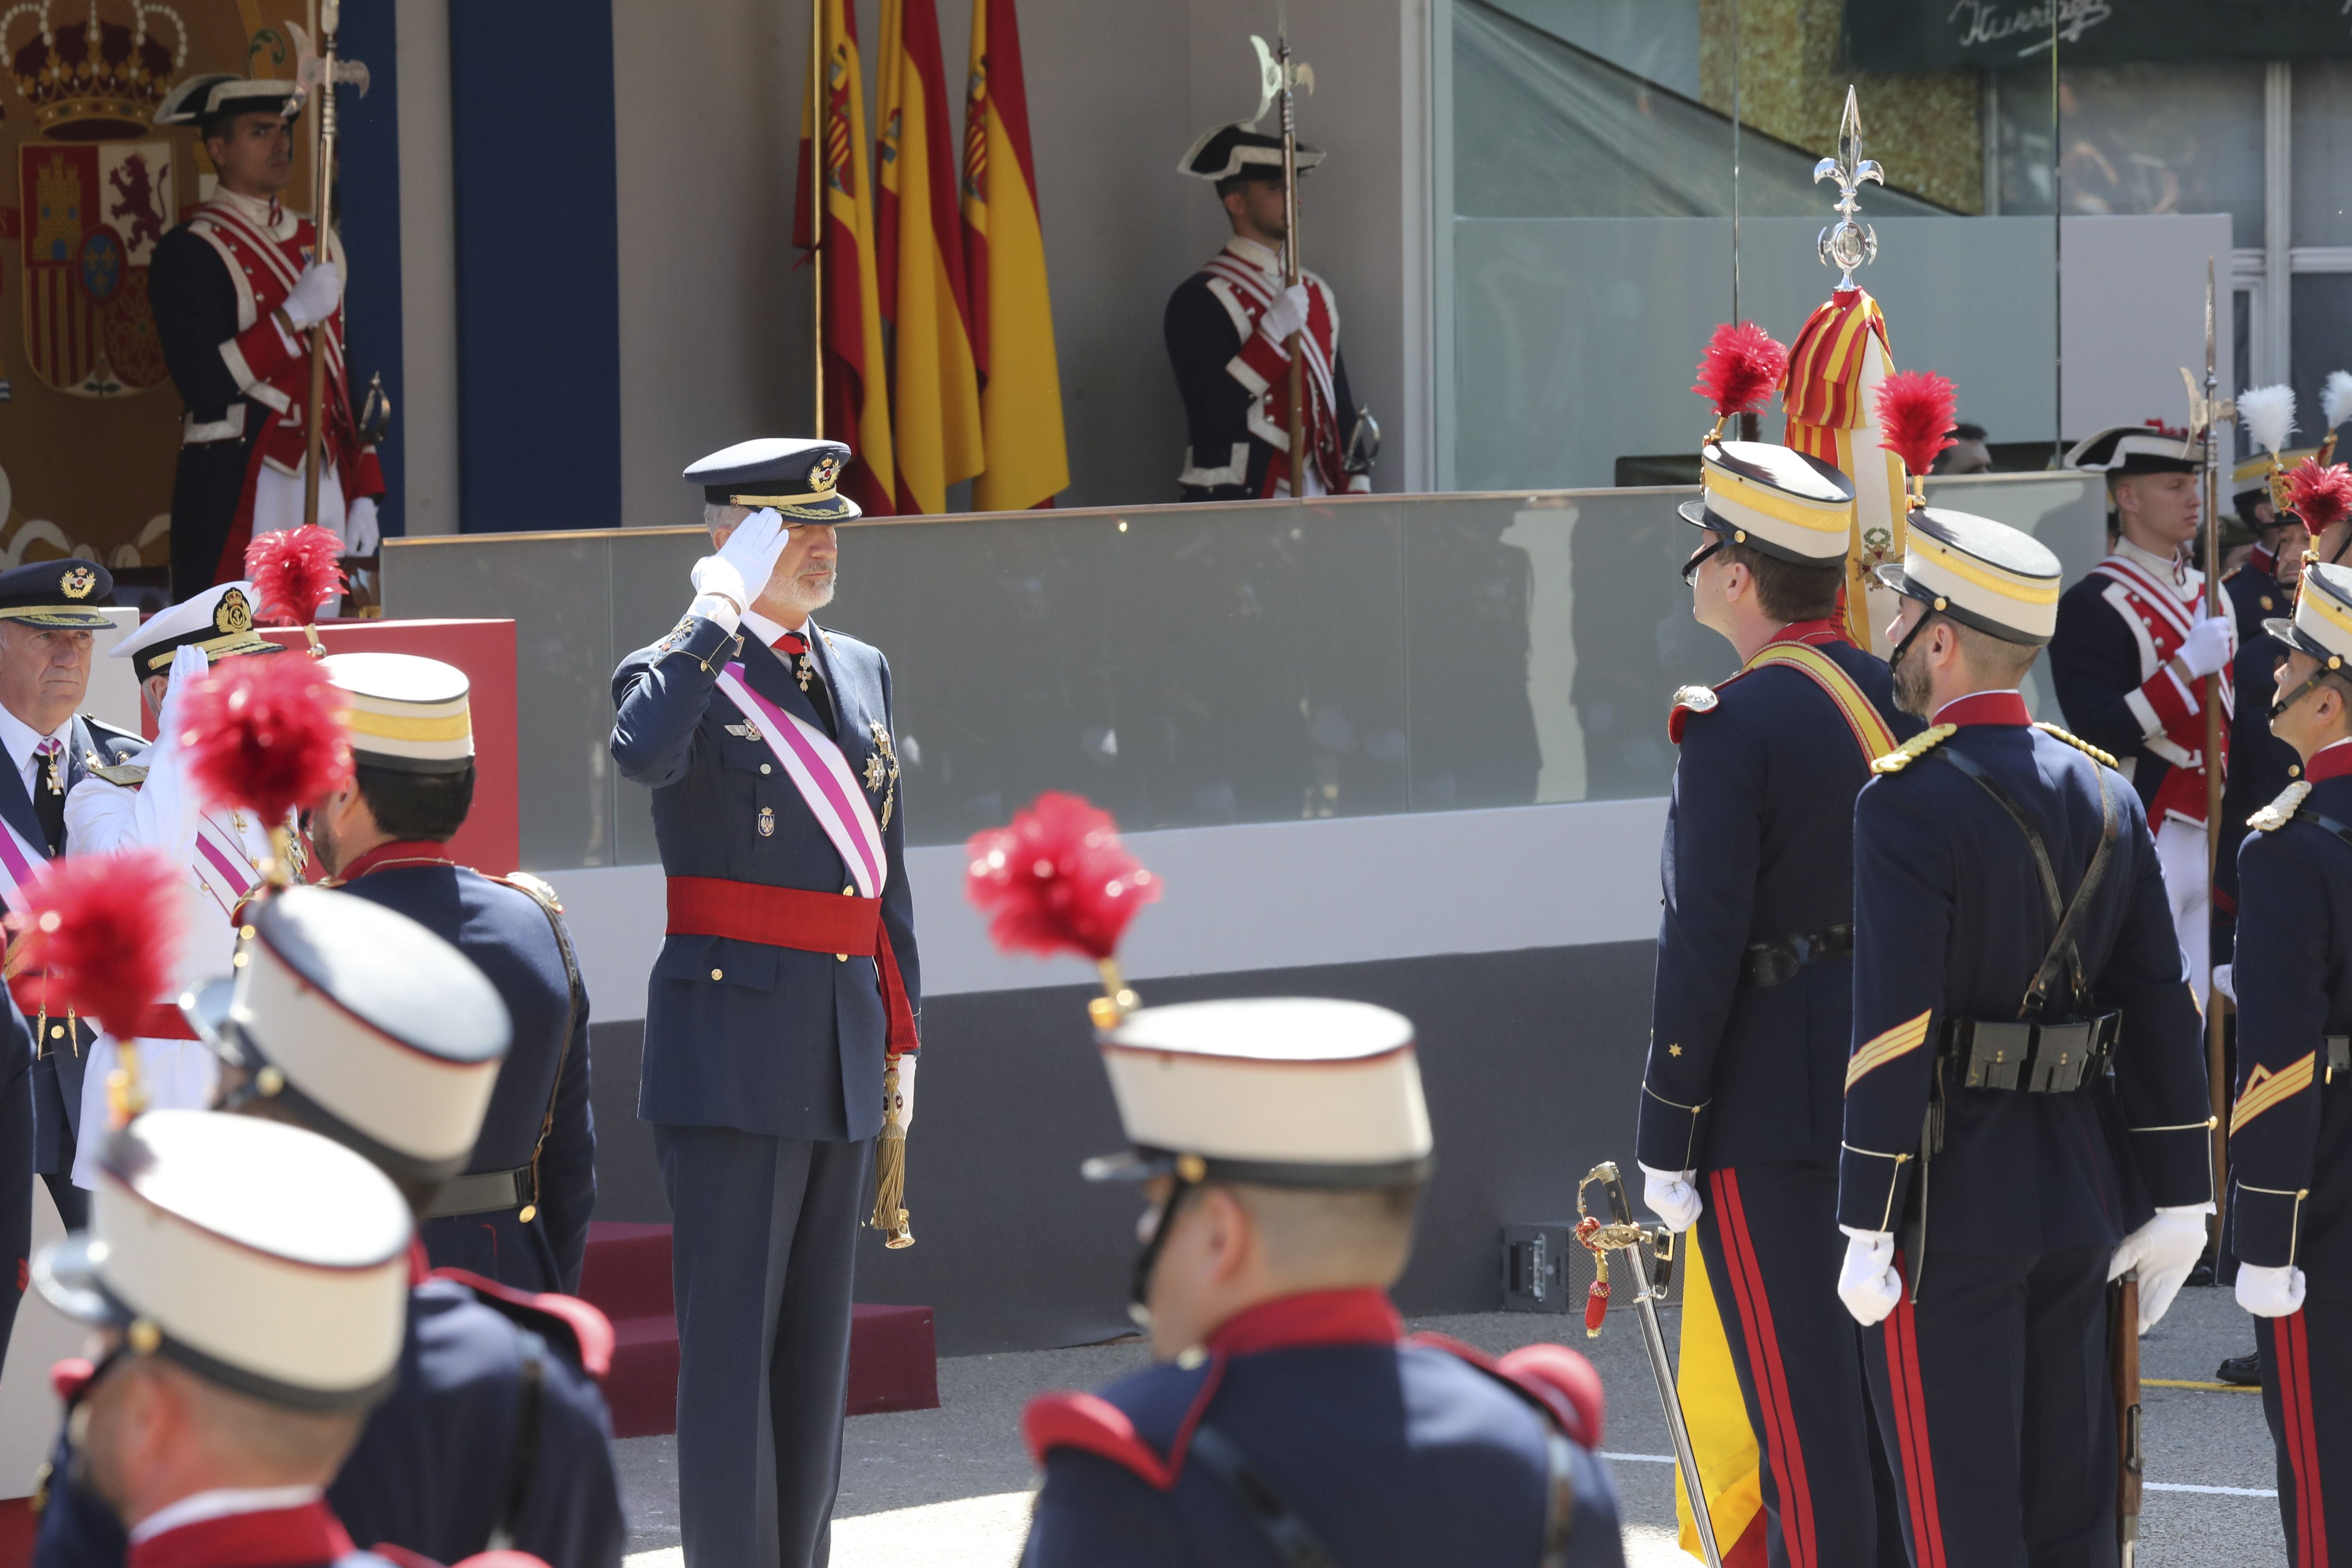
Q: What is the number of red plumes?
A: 7